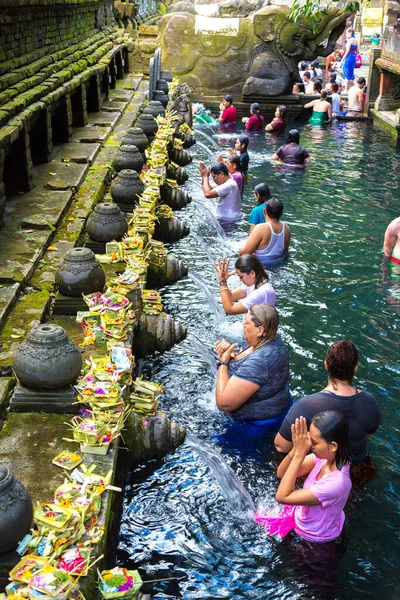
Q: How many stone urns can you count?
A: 12